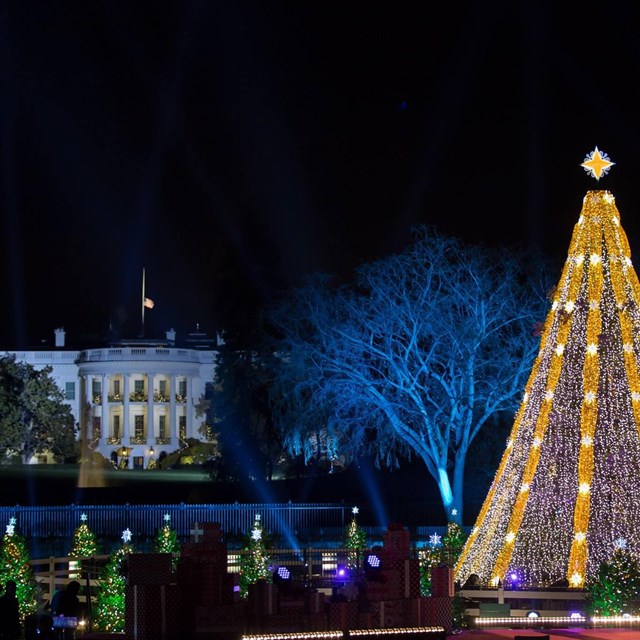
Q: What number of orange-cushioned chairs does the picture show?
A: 0